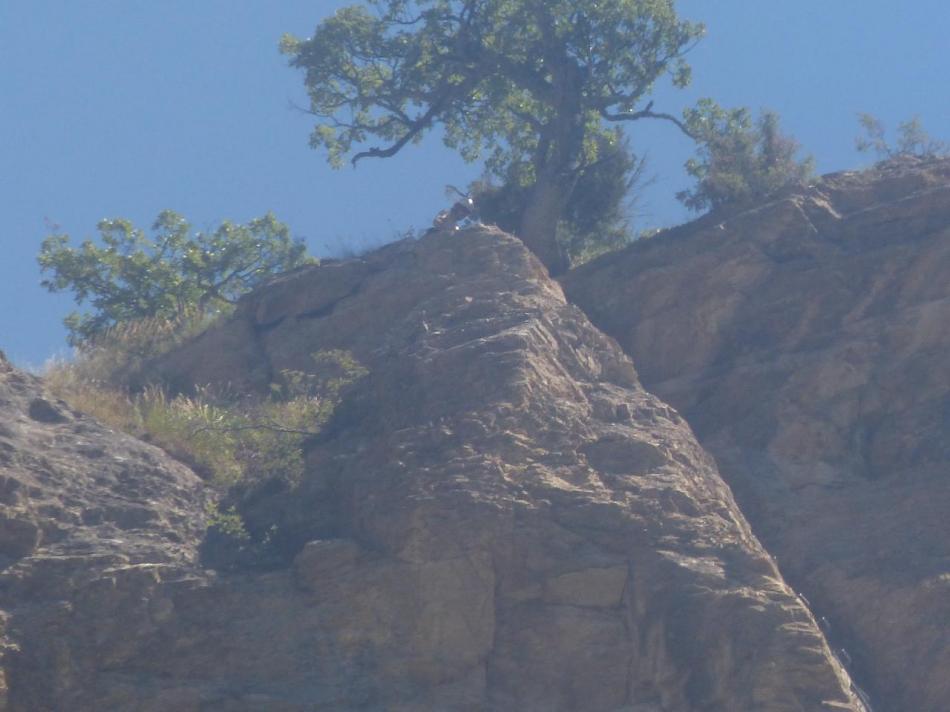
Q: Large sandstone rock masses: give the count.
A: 3